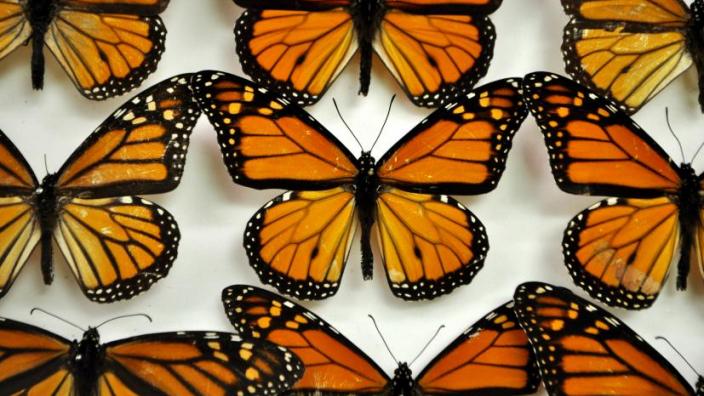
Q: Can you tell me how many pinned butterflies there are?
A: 9